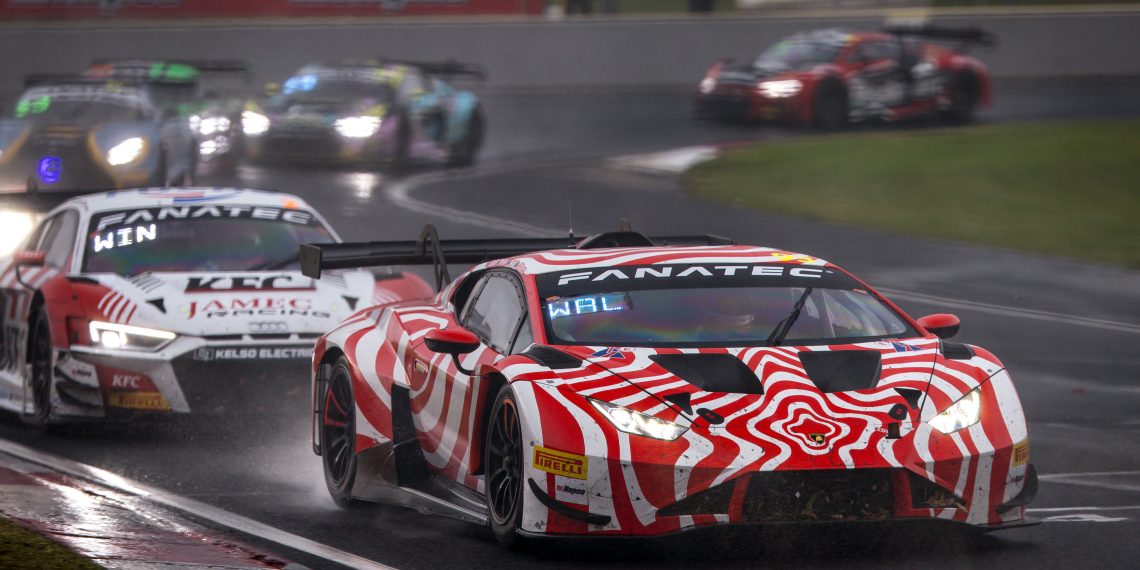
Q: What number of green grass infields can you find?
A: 1